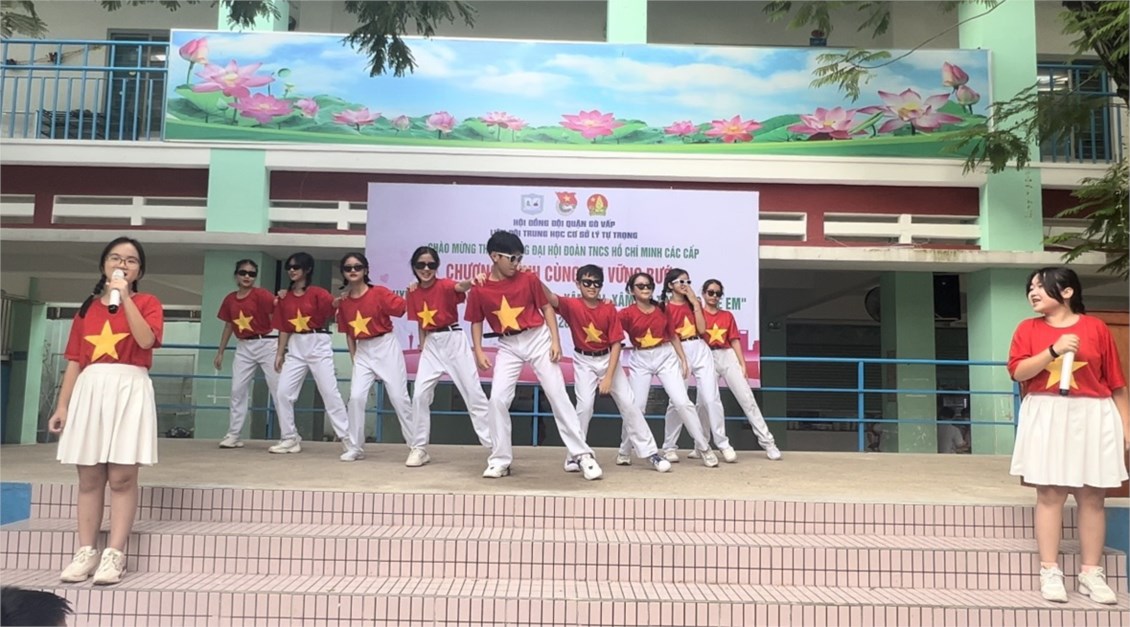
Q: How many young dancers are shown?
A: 9